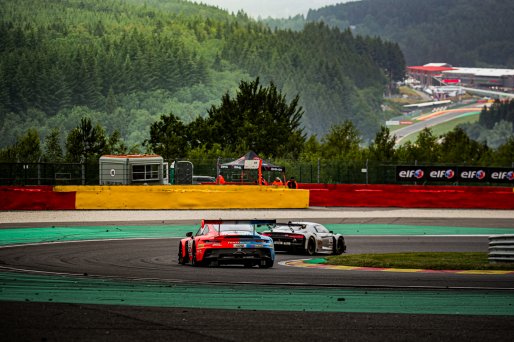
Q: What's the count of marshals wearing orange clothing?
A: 3